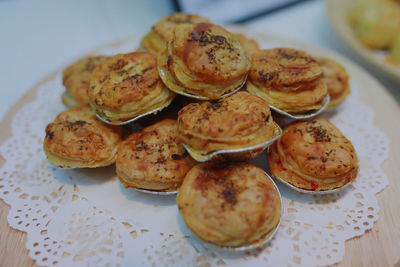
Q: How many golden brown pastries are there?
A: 12